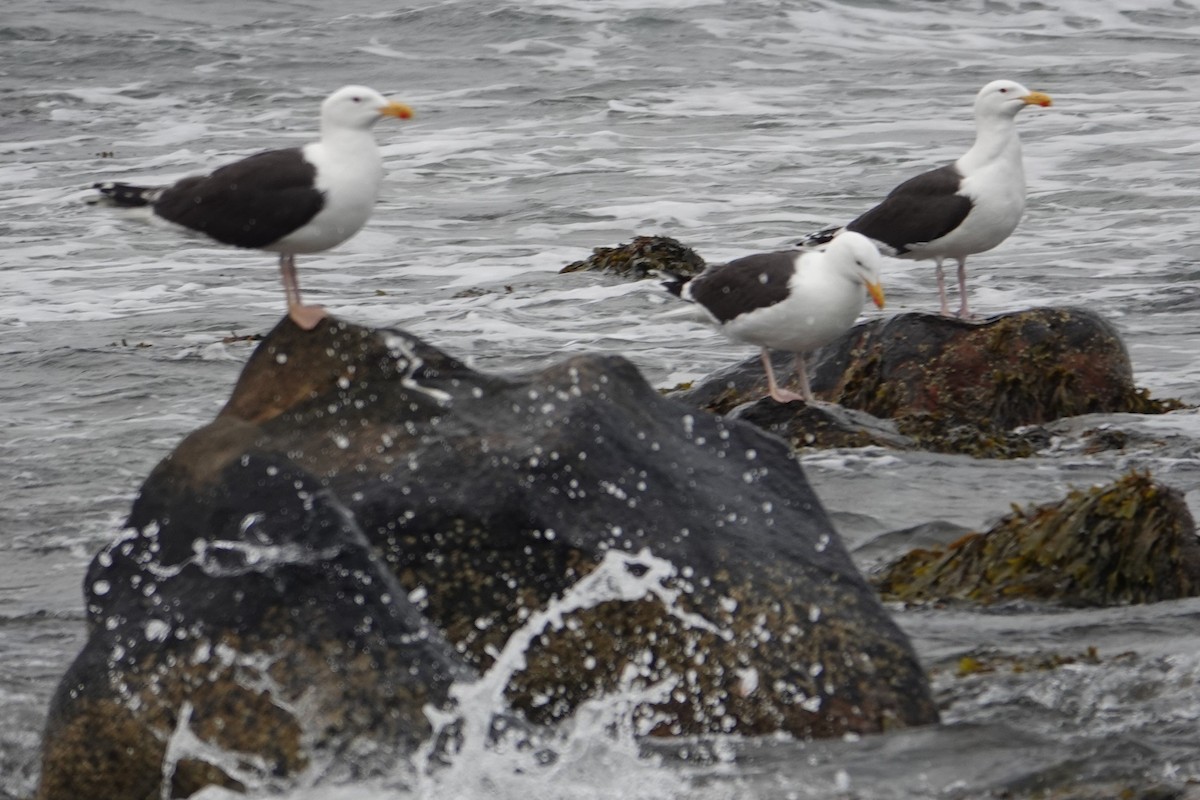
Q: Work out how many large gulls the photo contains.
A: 3